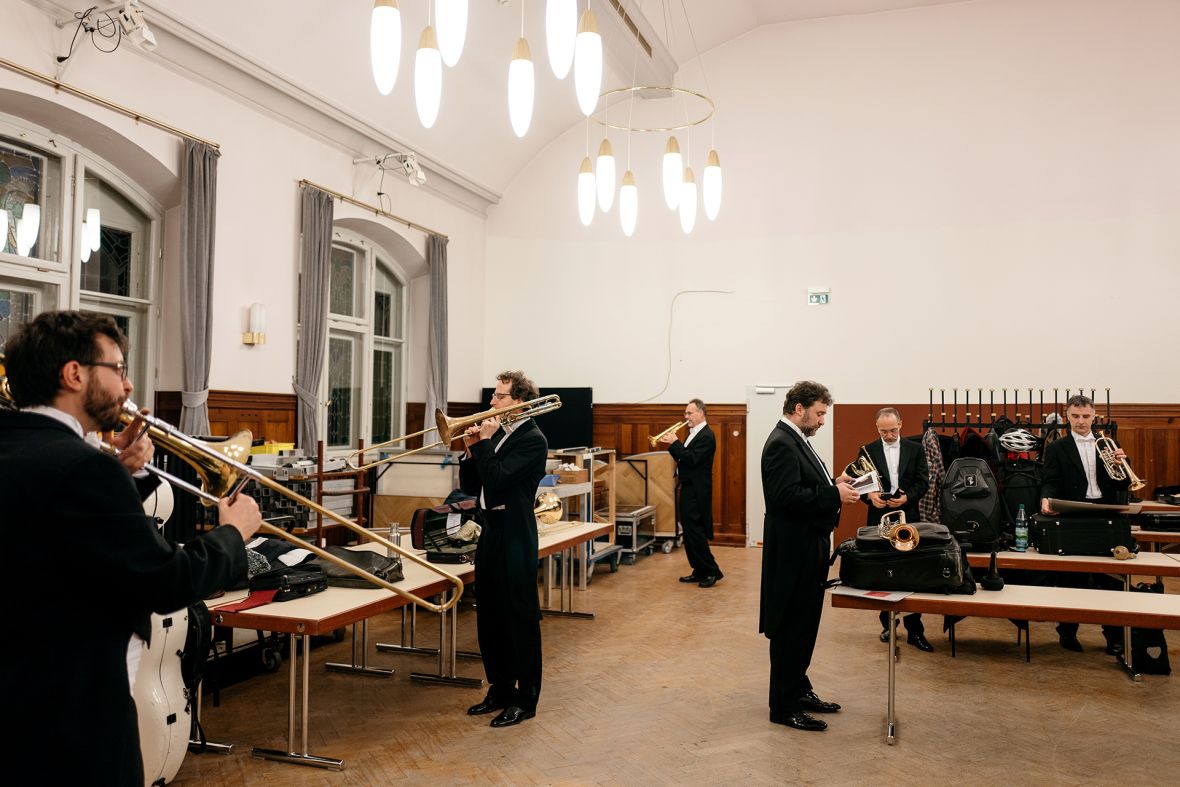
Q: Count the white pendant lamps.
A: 12